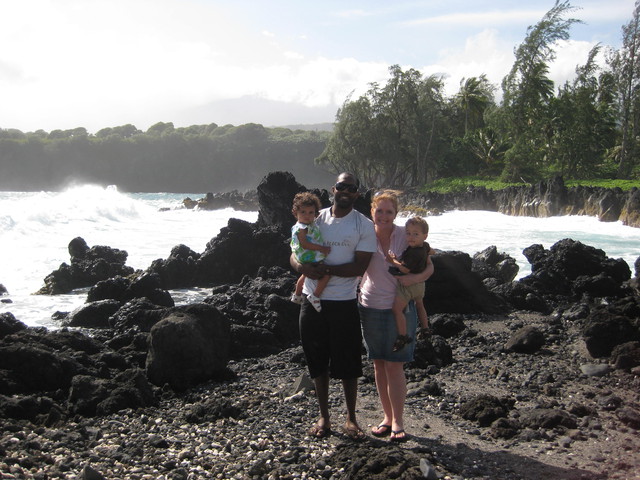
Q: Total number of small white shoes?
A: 2